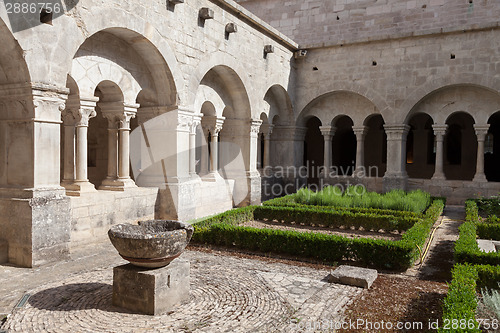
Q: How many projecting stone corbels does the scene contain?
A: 4